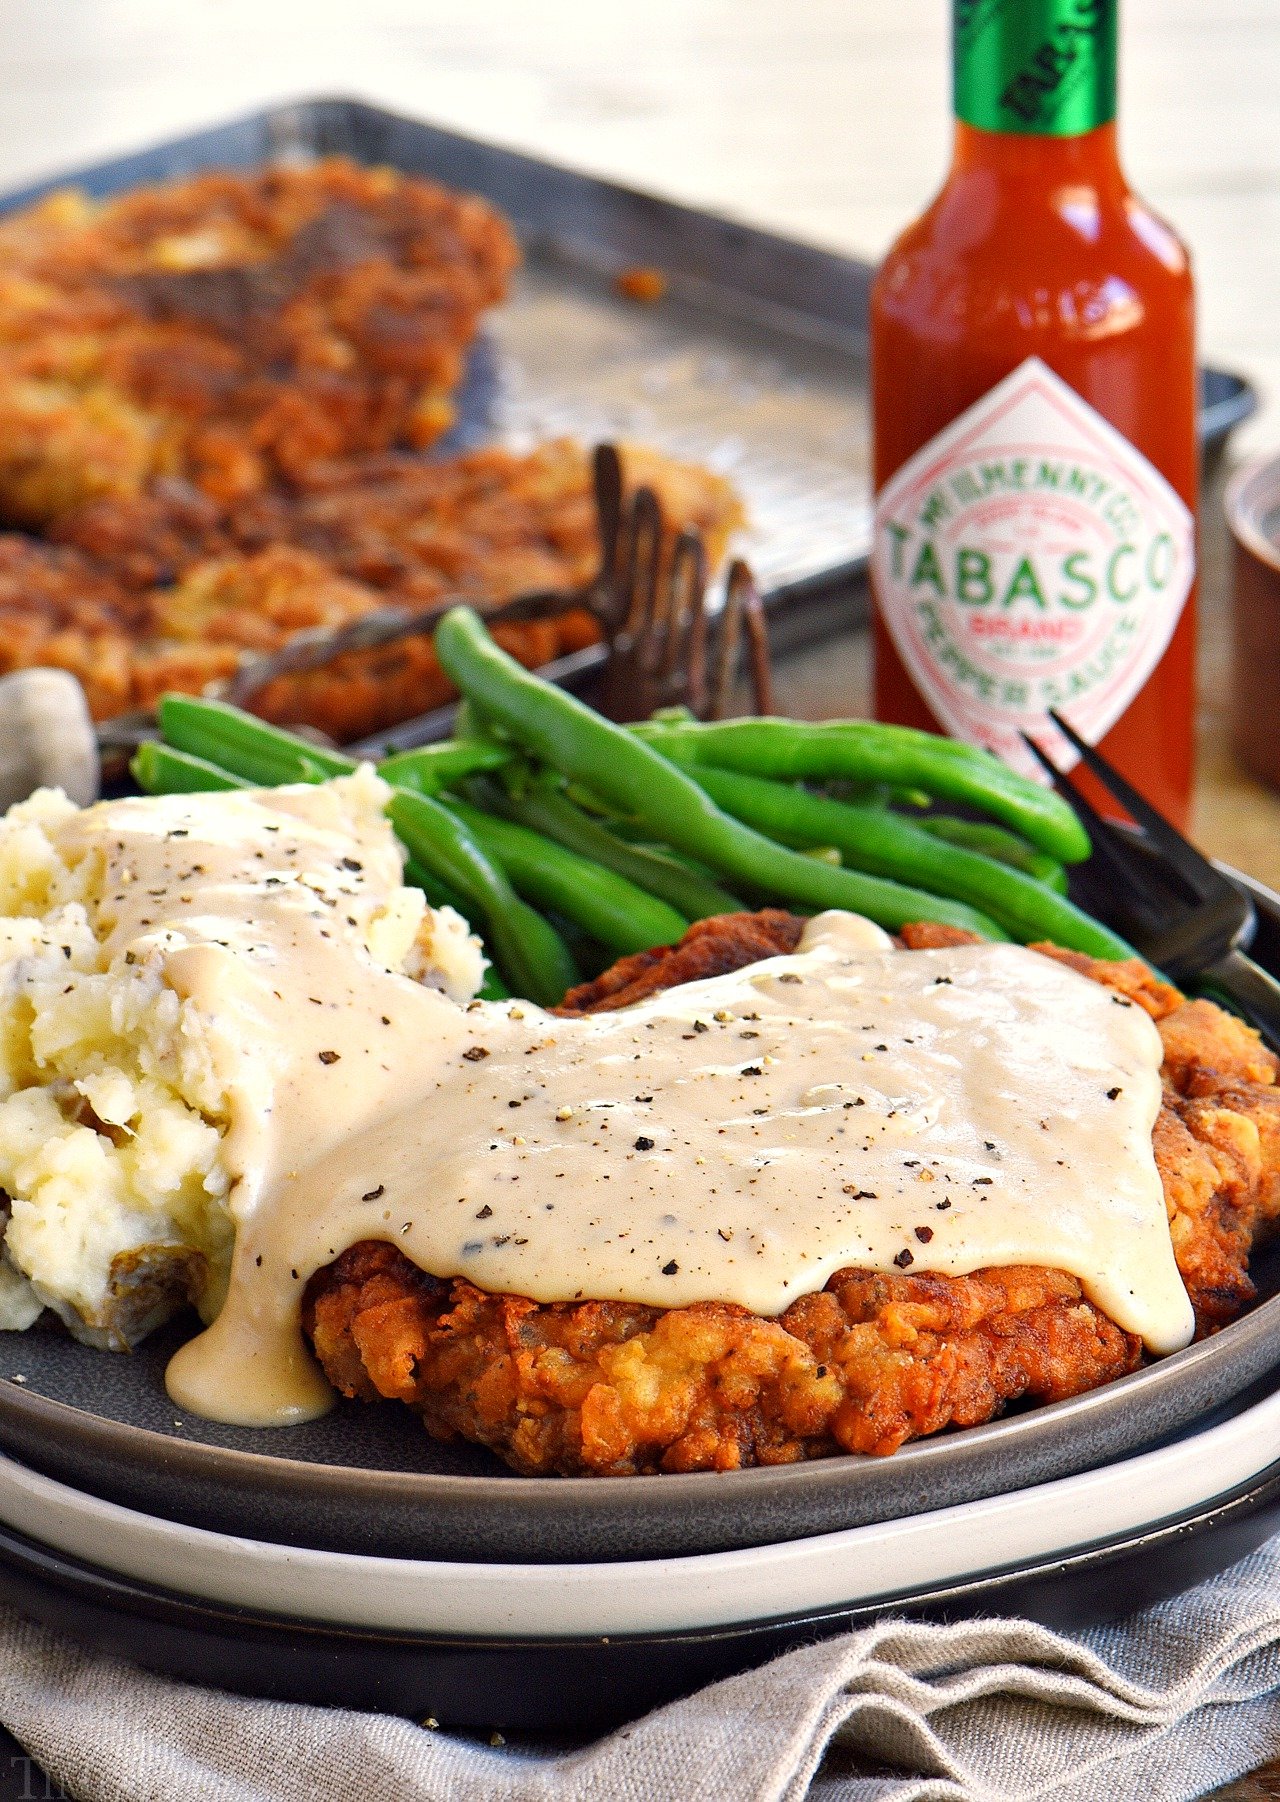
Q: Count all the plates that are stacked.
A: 3